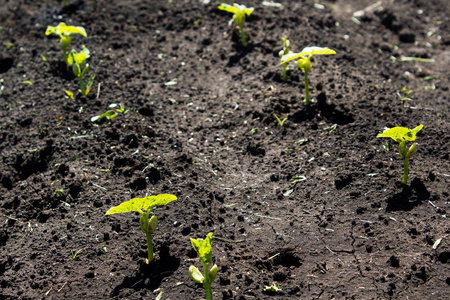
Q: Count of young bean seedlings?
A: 8